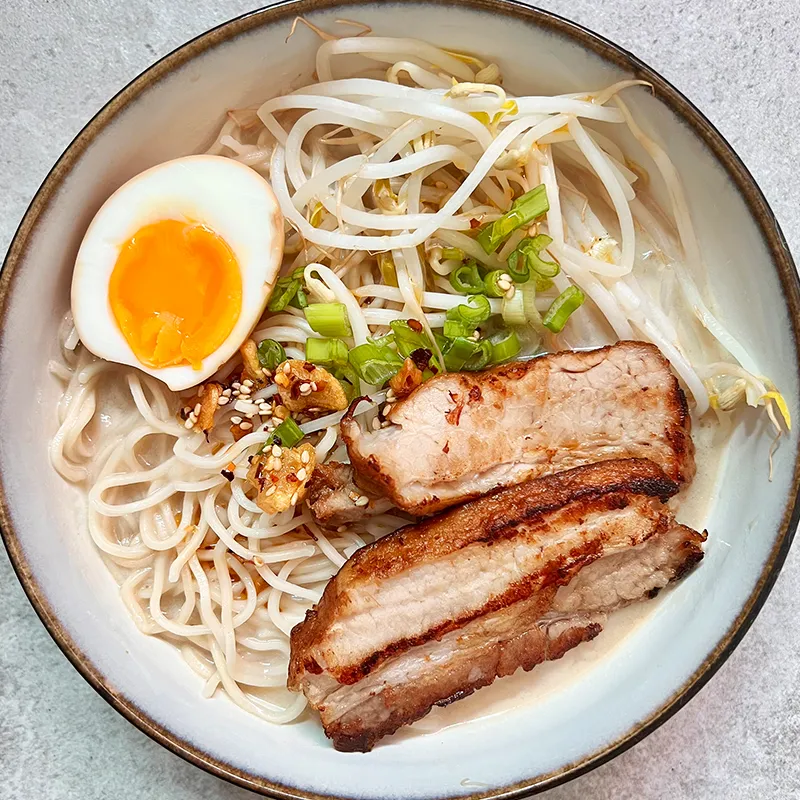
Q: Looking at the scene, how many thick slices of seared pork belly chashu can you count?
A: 2